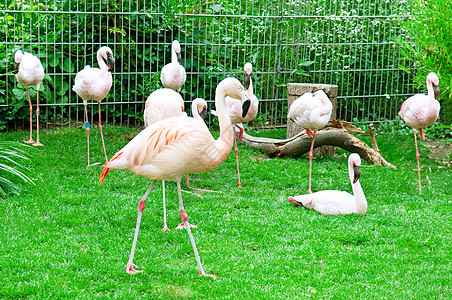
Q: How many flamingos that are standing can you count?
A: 9